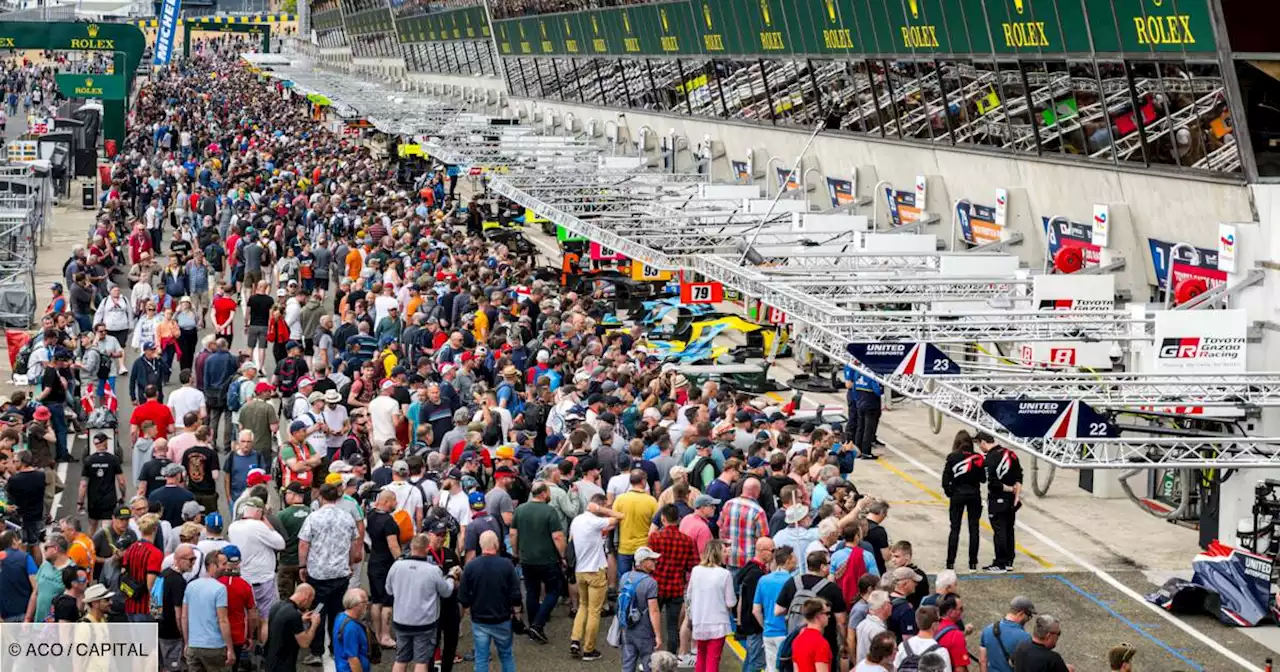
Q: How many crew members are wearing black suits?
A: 2